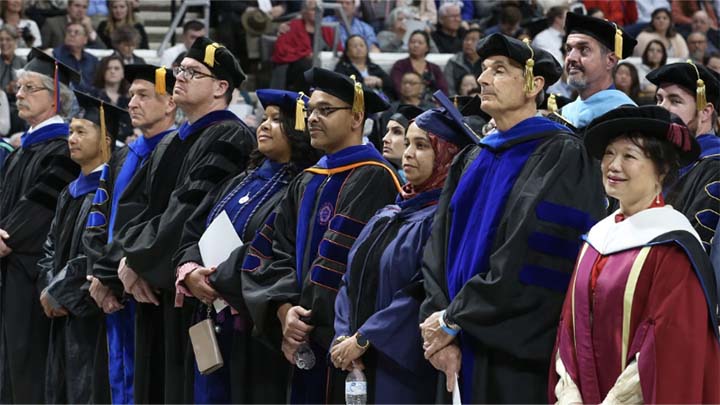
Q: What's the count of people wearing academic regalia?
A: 12